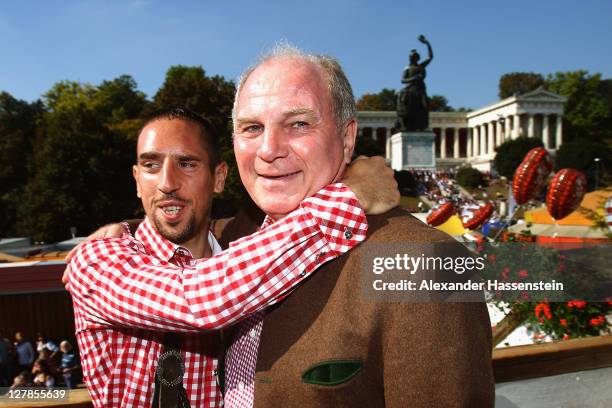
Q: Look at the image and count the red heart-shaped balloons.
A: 4